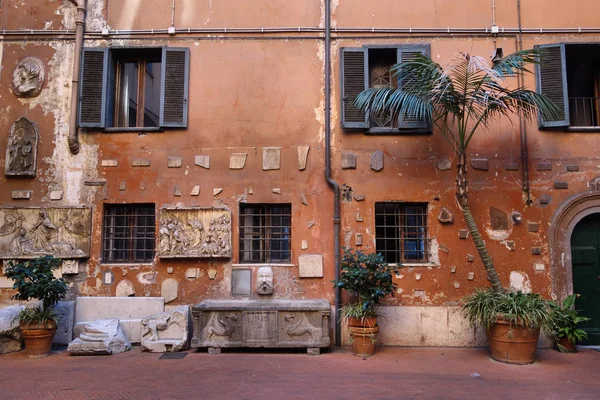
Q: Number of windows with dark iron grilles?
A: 3